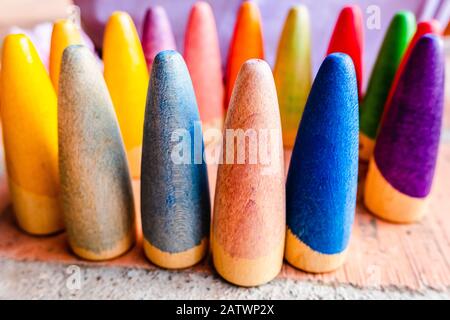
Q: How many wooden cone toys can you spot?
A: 15